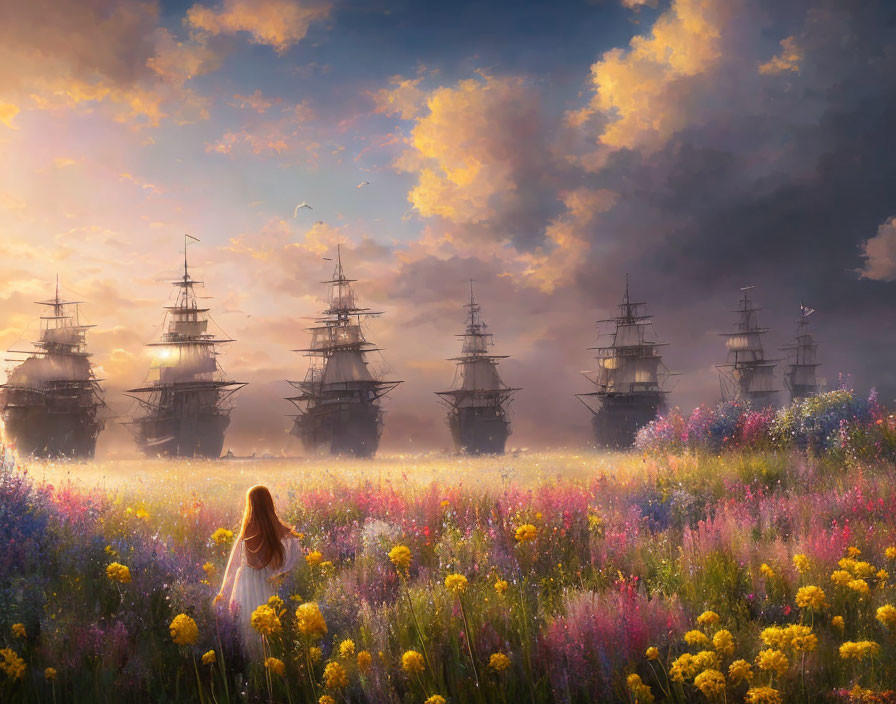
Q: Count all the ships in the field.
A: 7